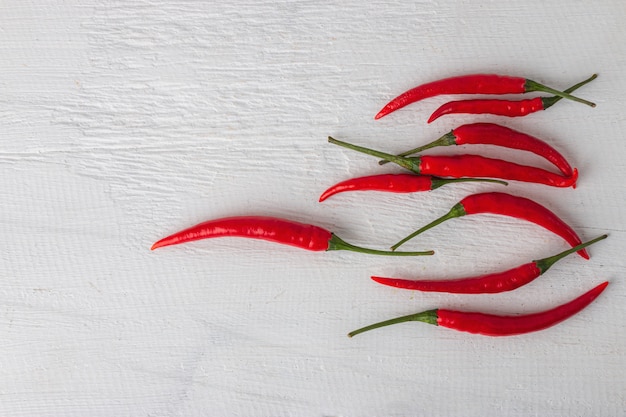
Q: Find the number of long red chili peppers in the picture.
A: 9